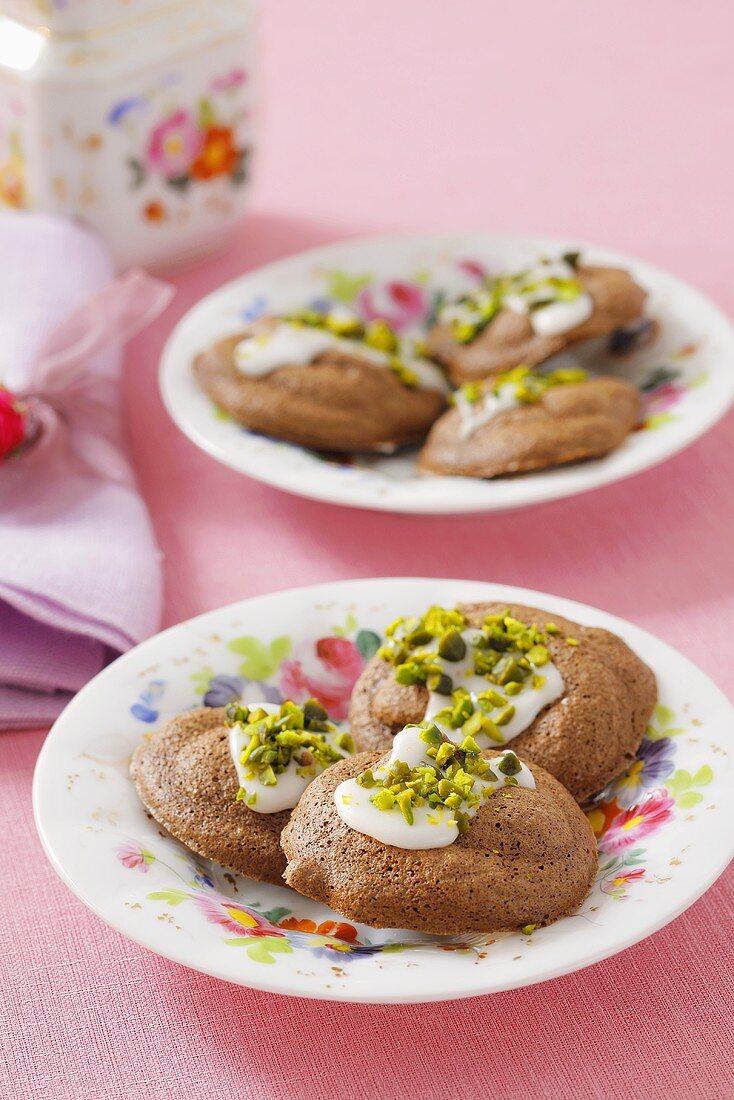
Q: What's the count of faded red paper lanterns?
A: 0